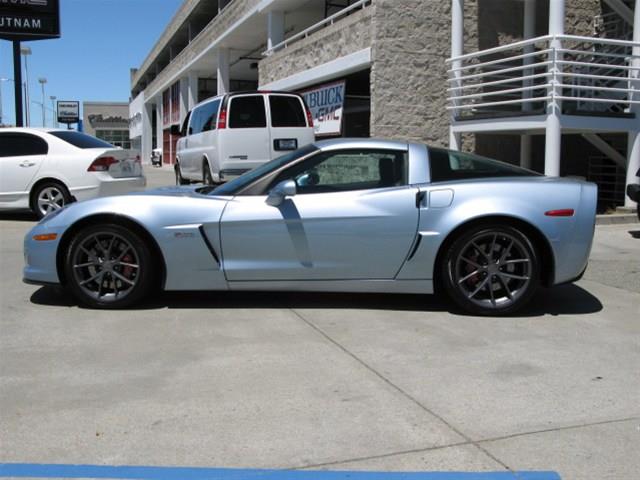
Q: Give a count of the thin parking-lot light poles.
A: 3